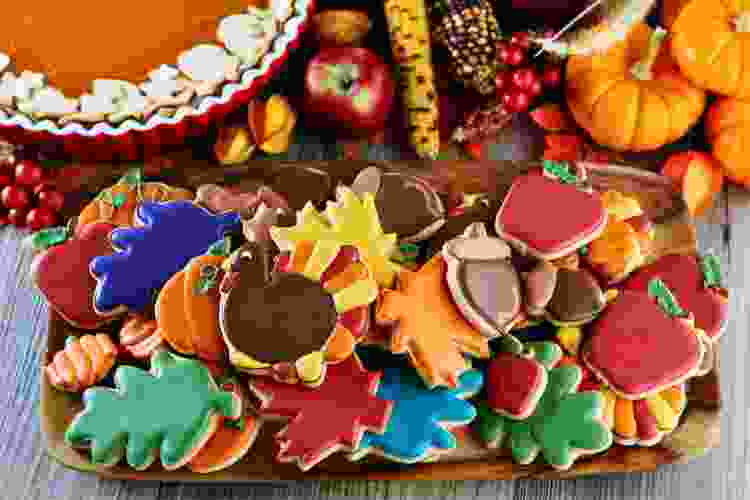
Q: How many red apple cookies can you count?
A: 5